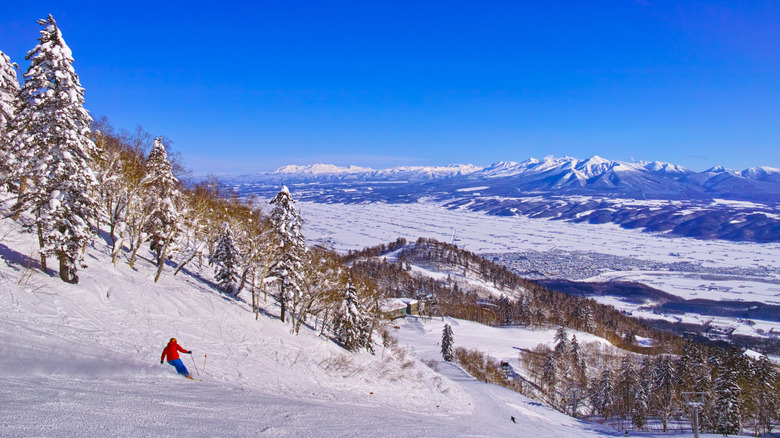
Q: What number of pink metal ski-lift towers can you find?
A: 0